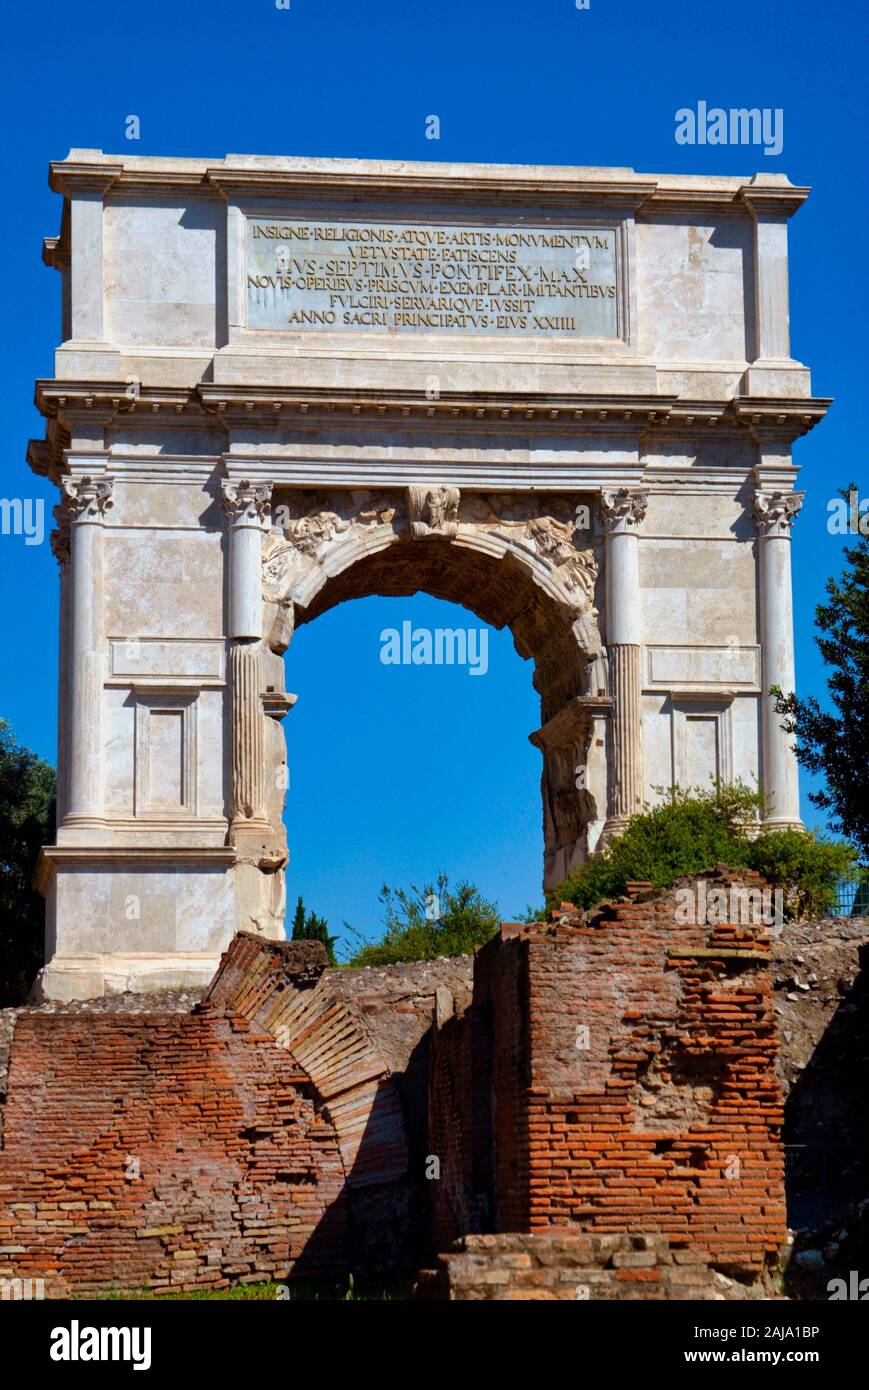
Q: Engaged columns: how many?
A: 4